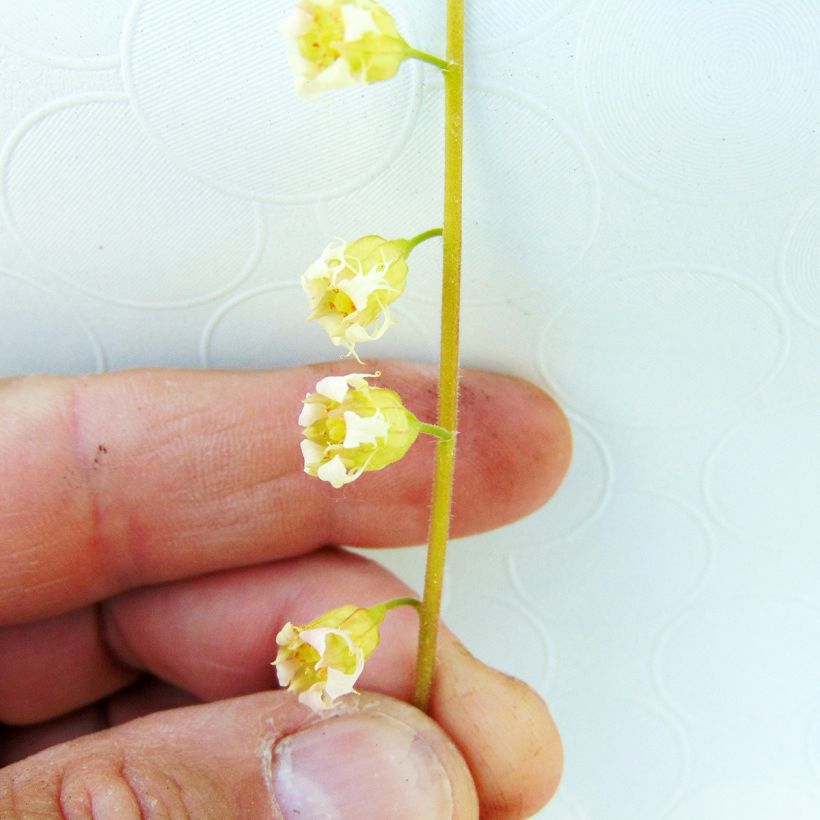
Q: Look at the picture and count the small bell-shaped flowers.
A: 4